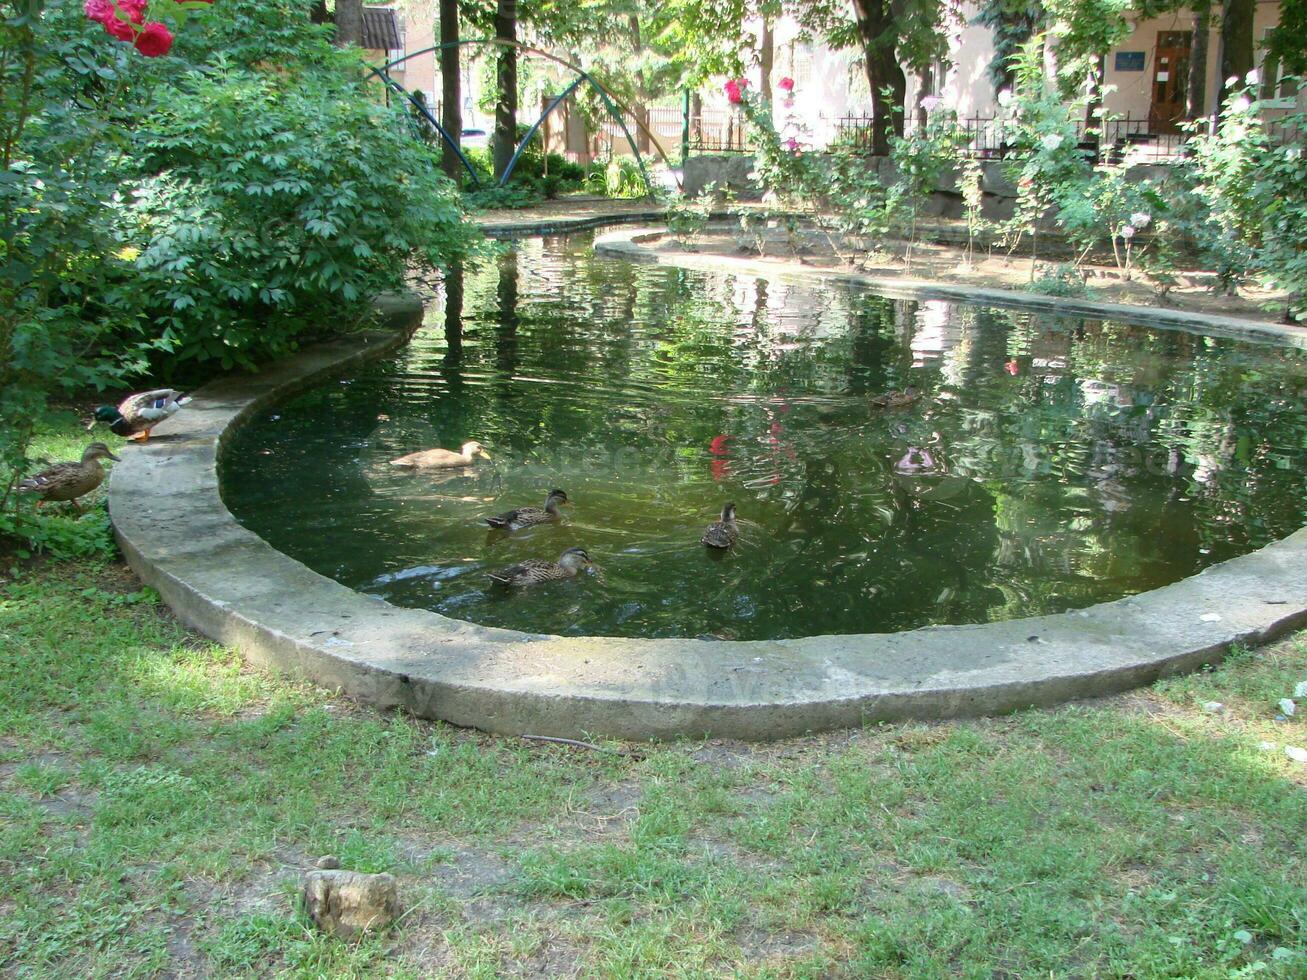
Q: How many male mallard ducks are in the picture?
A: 1